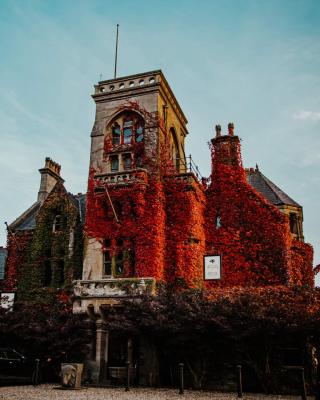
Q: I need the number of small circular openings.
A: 6